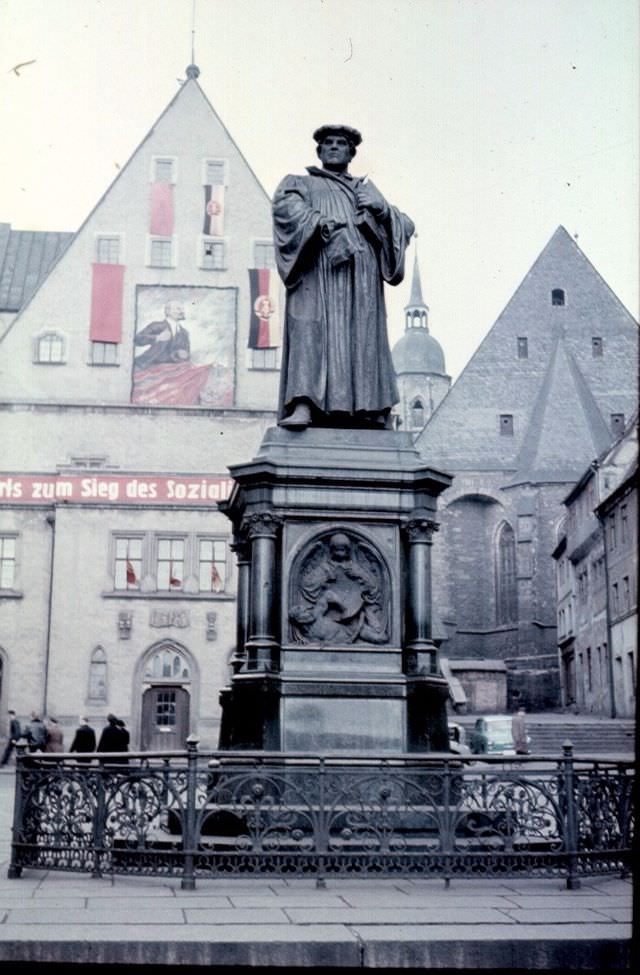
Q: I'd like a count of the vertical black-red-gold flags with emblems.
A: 2